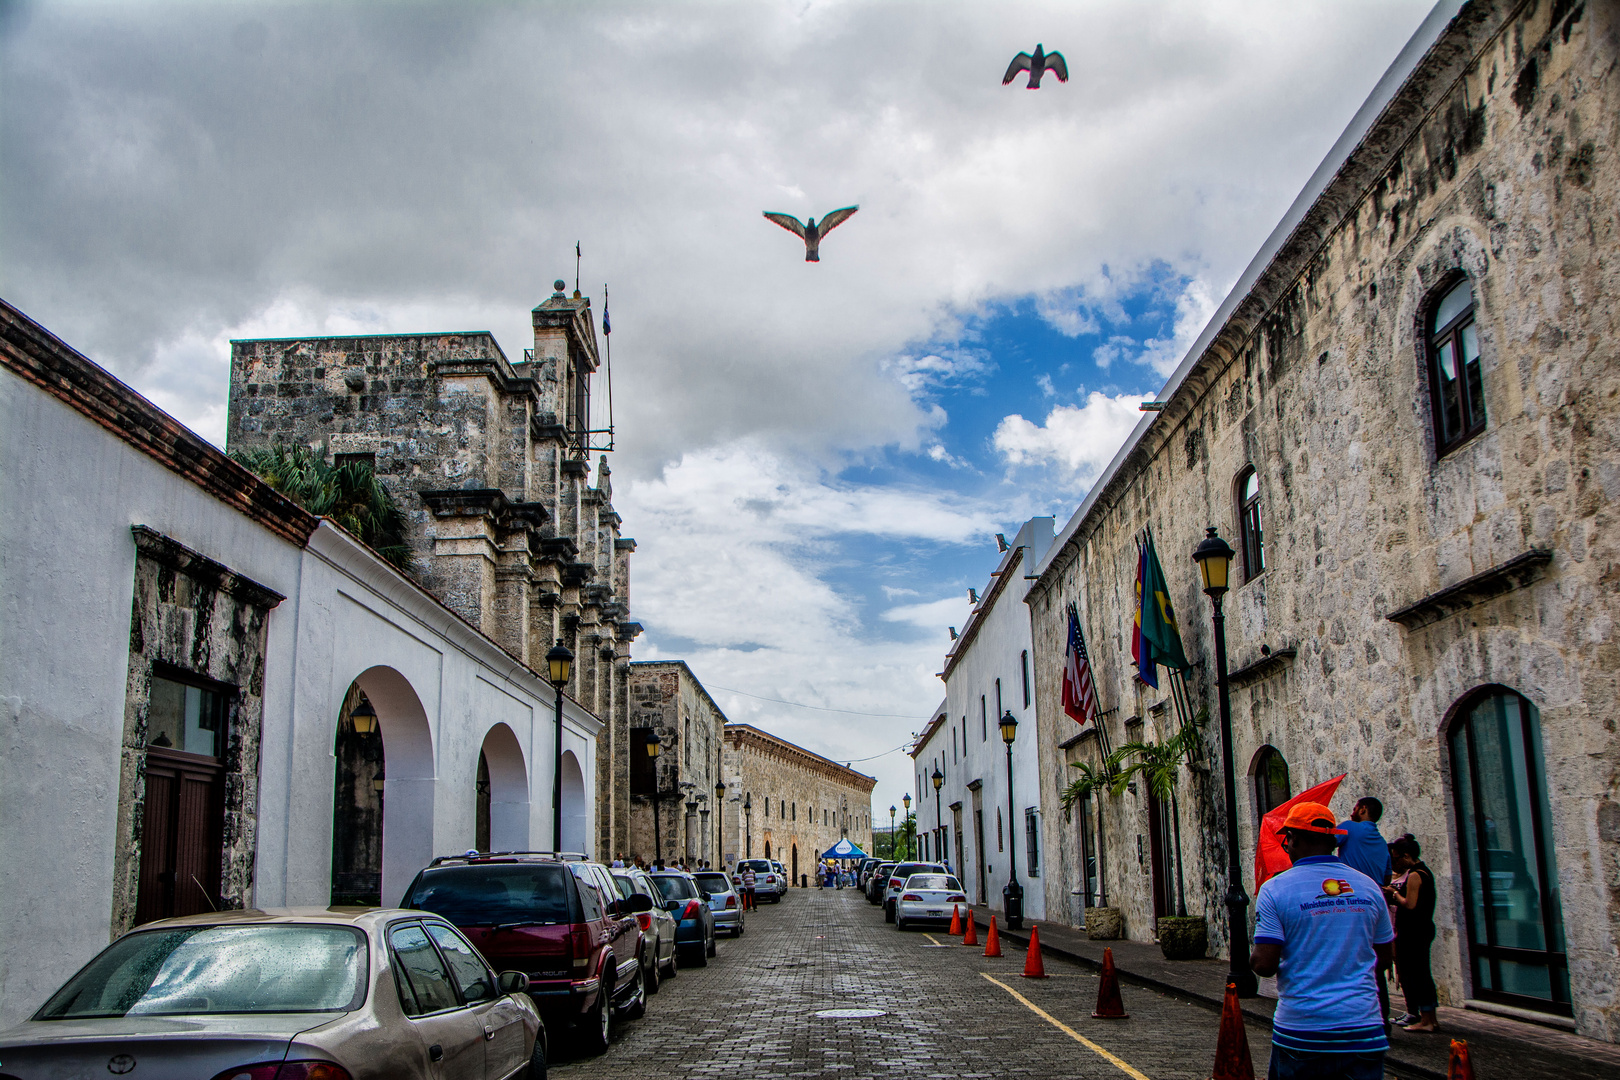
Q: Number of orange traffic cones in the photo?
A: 7